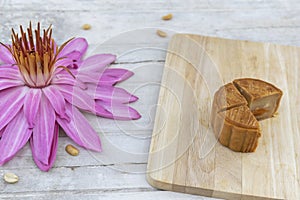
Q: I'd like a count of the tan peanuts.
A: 5